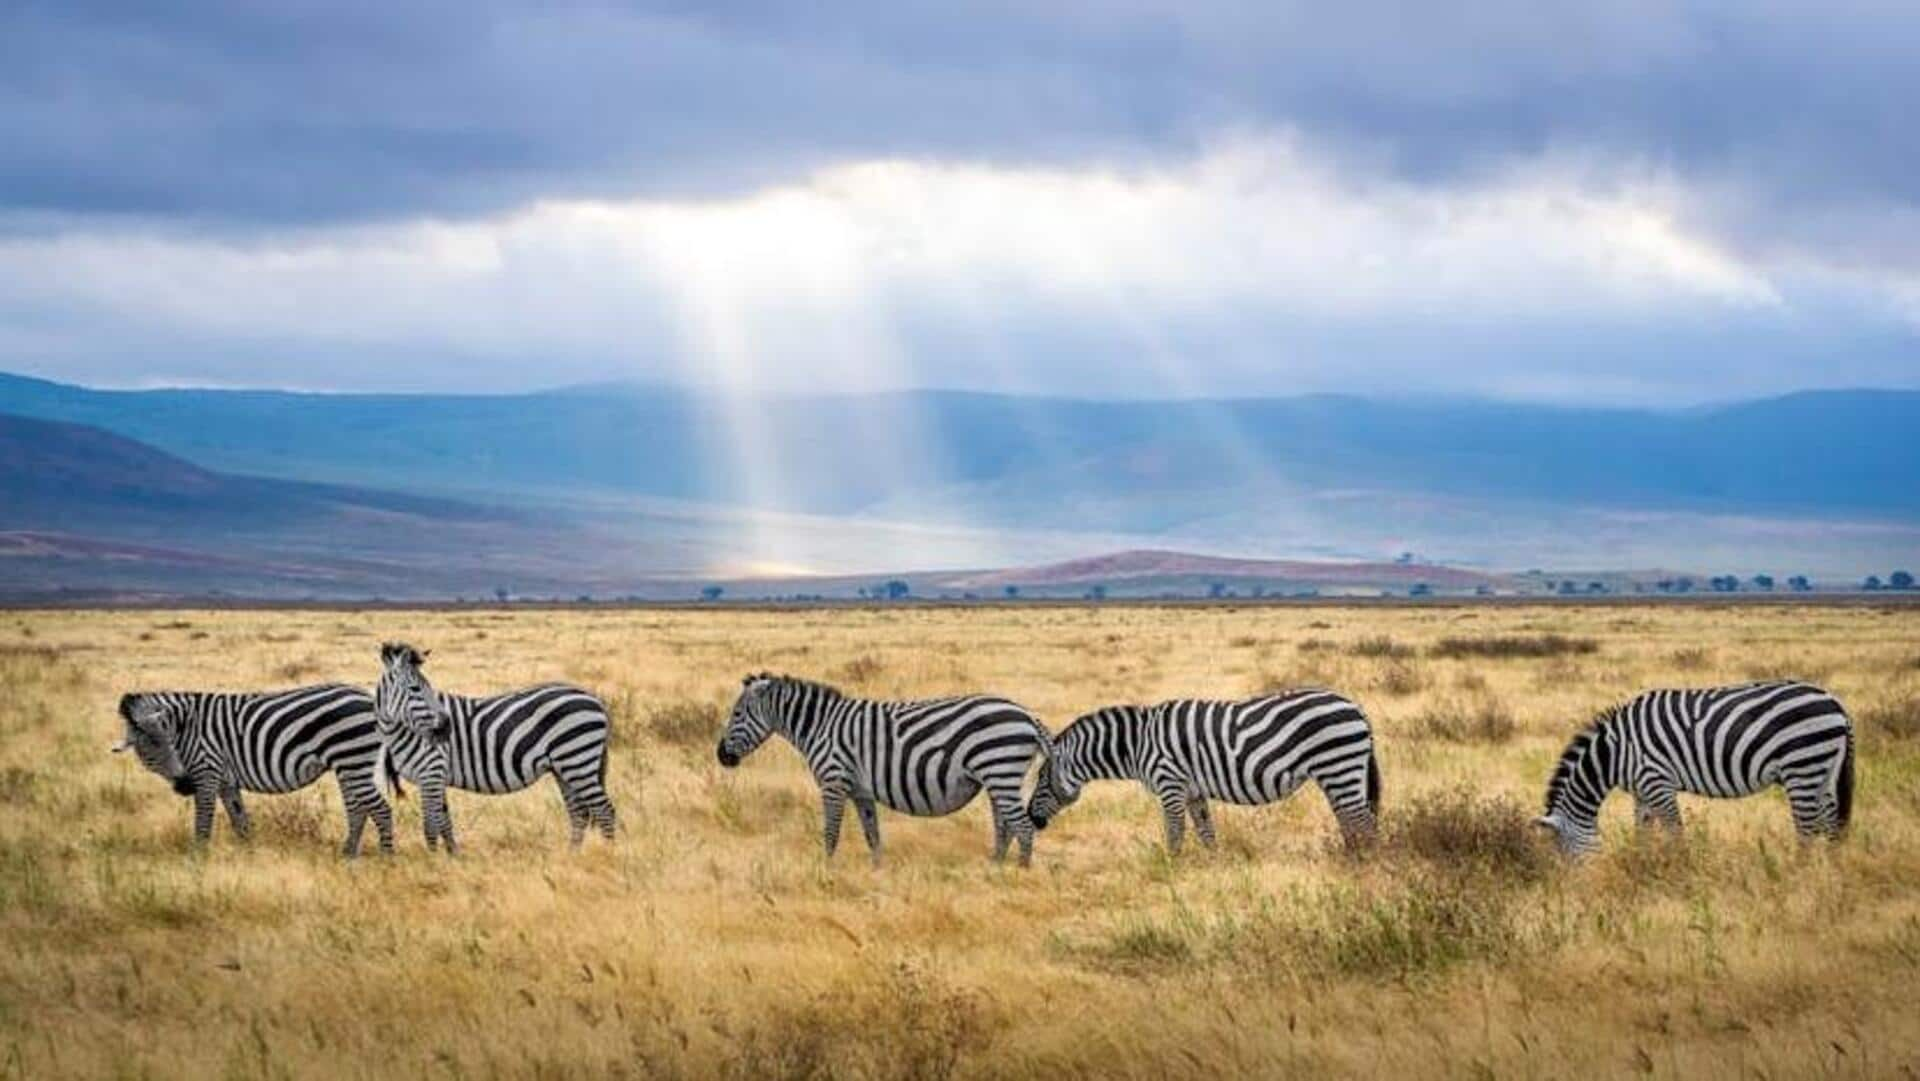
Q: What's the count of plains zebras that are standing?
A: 5